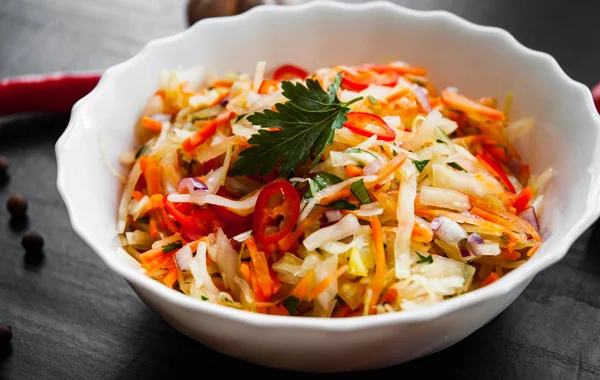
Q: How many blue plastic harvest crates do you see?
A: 0